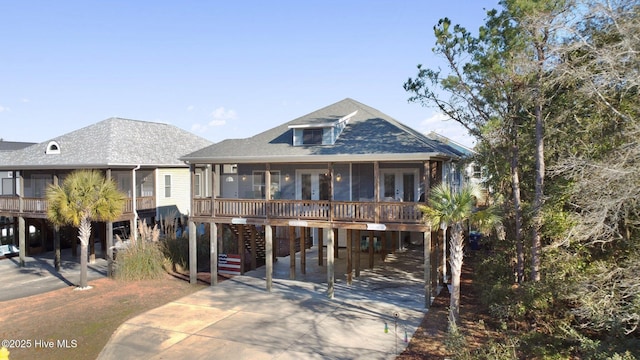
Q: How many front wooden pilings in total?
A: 5